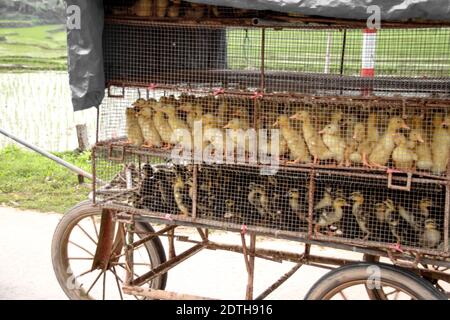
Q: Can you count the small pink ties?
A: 7